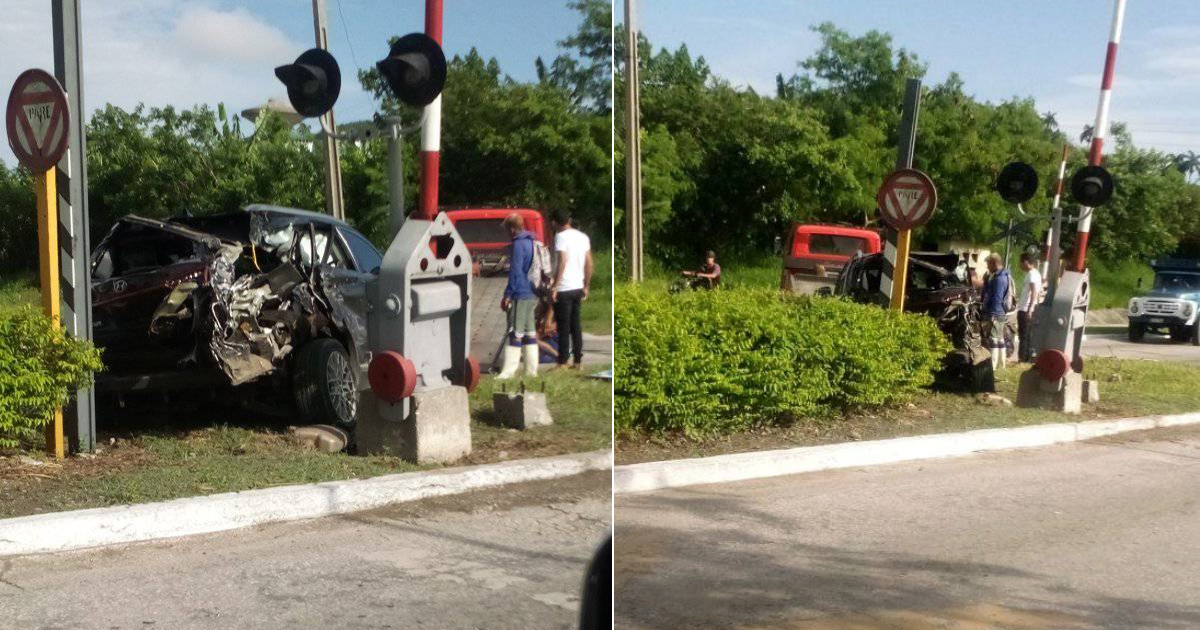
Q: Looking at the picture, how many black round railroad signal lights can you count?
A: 4